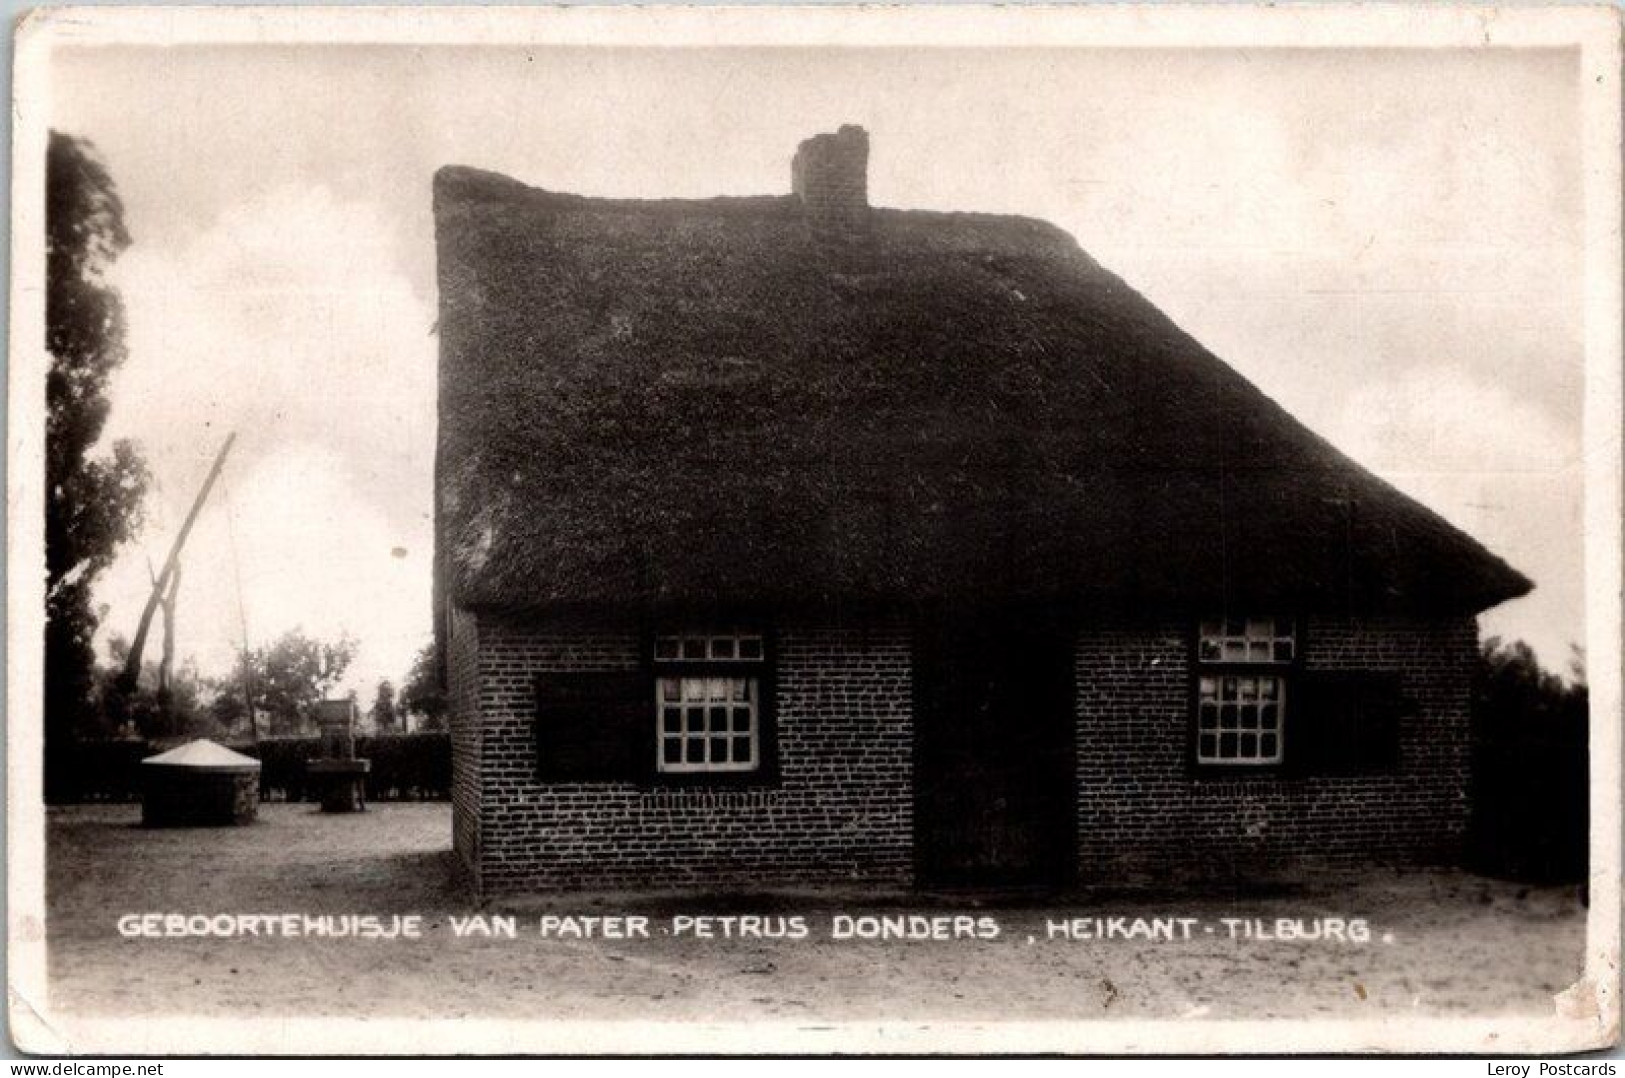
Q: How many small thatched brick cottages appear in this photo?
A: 1